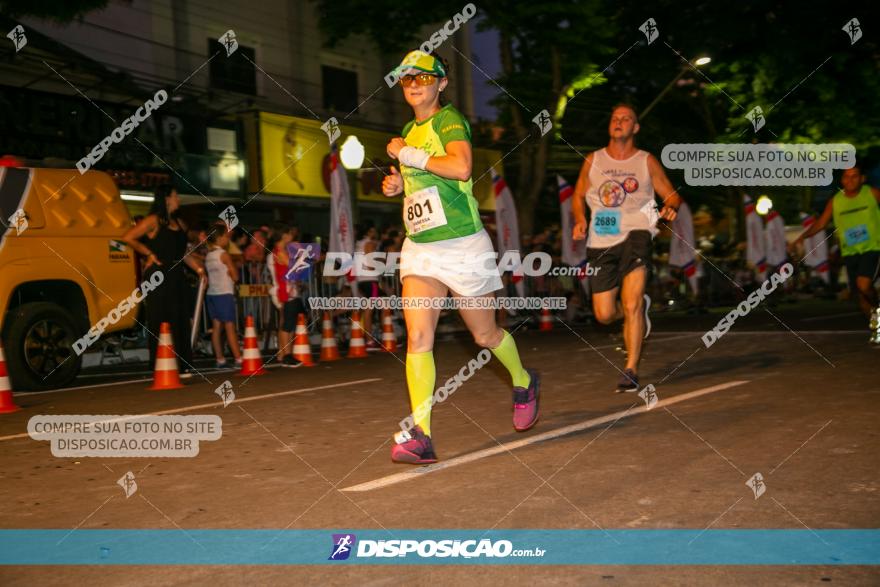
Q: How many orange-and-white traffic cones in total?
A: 8